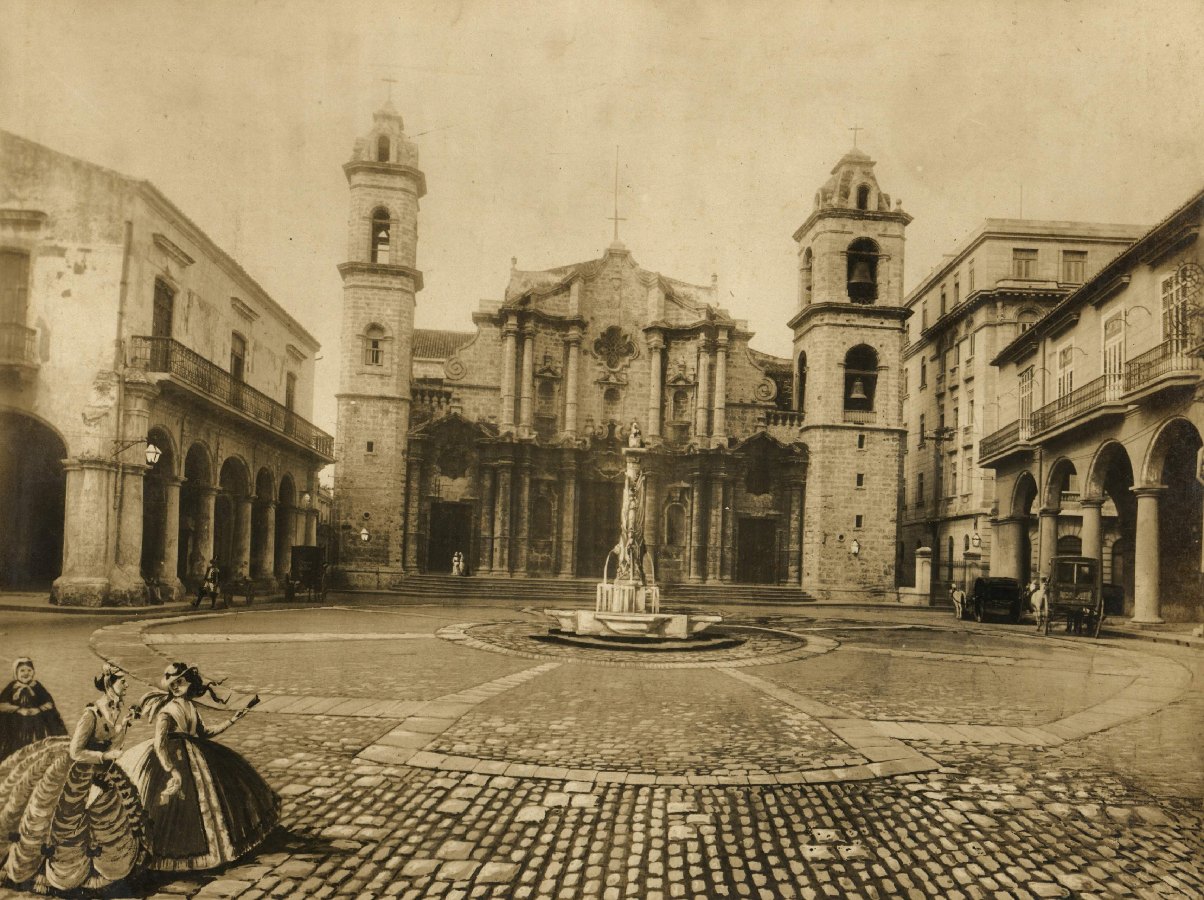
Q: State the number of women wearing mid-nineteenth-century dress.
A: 3